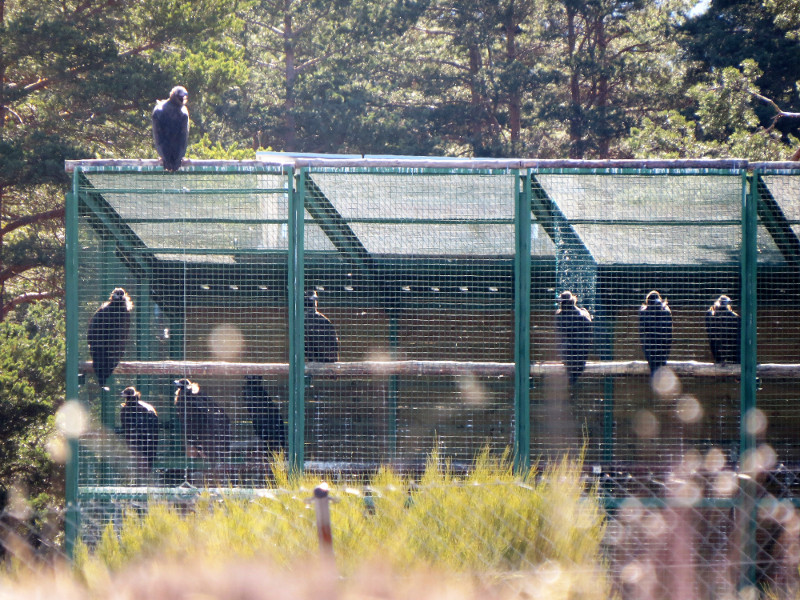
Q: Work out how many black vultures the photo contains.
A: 9